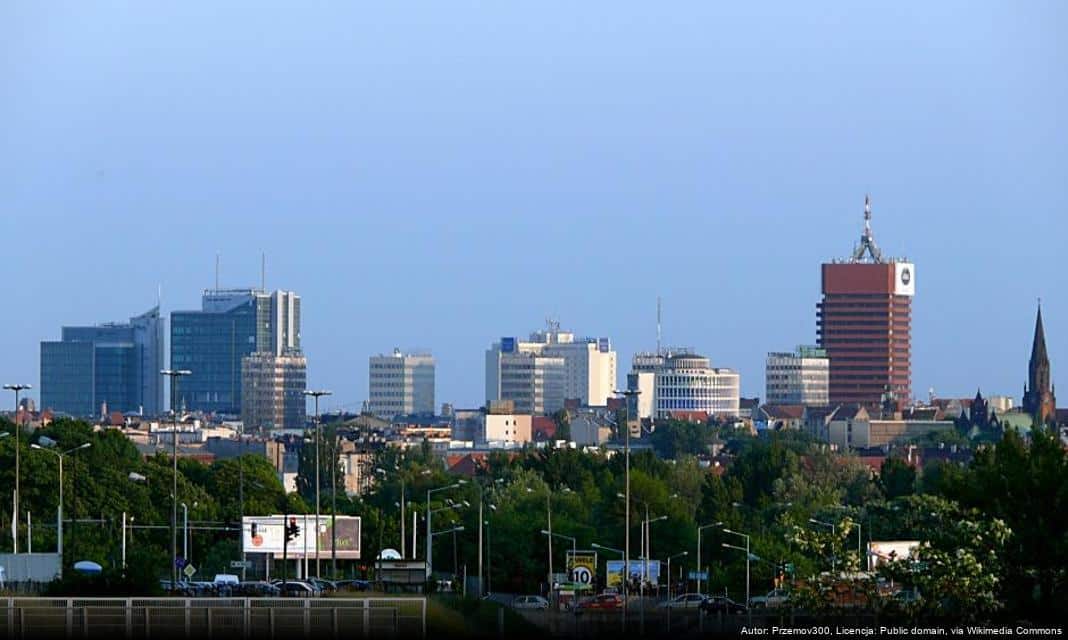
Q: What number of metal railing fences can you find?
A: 1